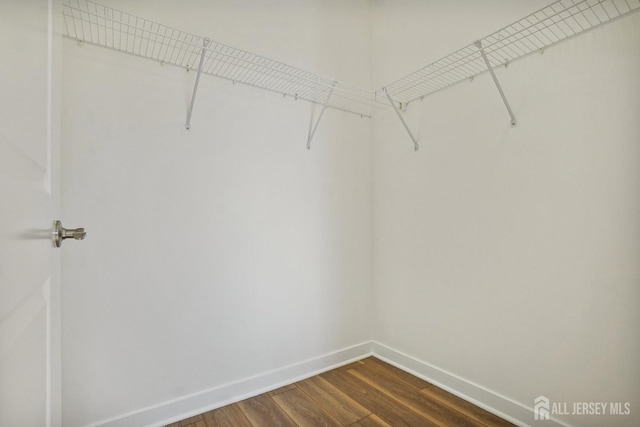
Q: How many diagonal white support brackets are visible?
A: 4